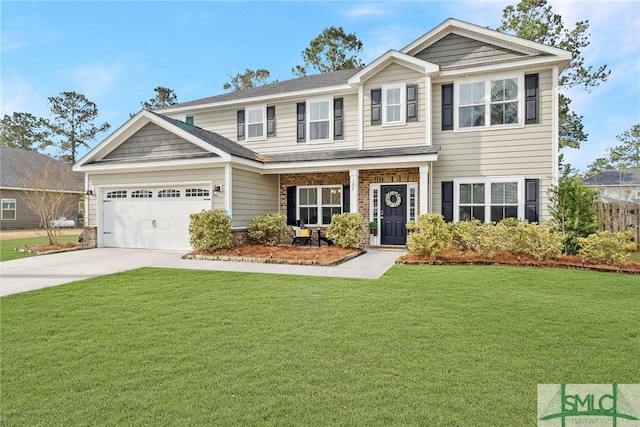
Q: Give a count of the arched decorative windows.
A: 4